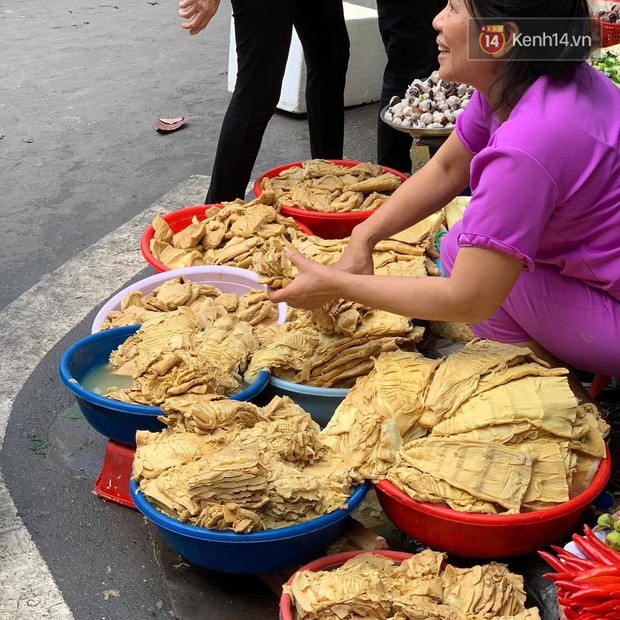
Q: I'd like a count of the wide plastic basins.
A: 8